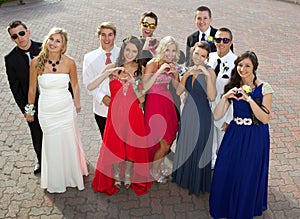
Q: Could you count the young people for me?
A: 10